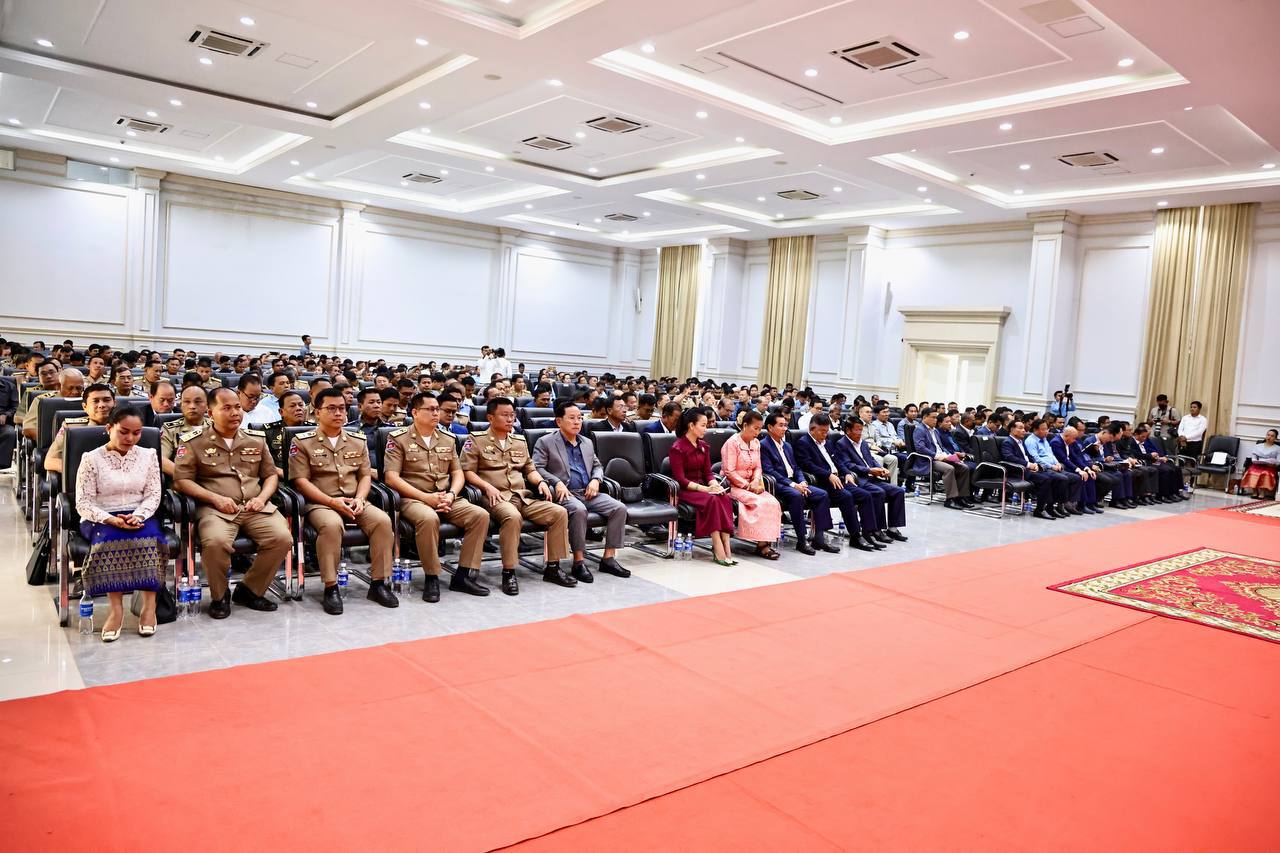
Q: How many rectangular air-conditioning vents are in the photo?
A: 9